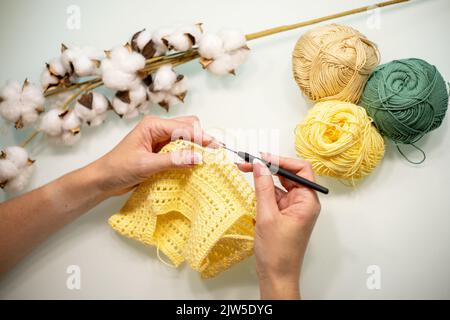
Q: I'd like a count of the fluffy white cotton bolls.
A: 12